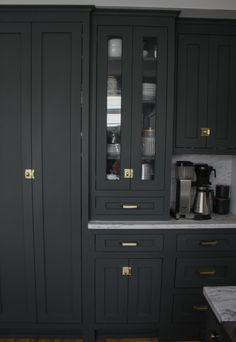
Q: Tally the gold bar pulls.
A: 5